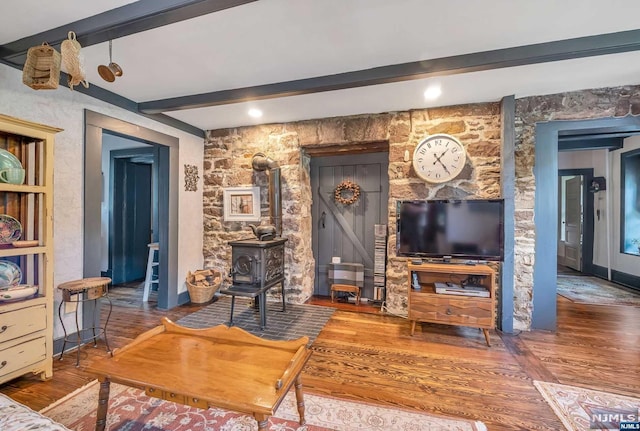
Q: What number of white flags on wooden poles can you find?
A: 0